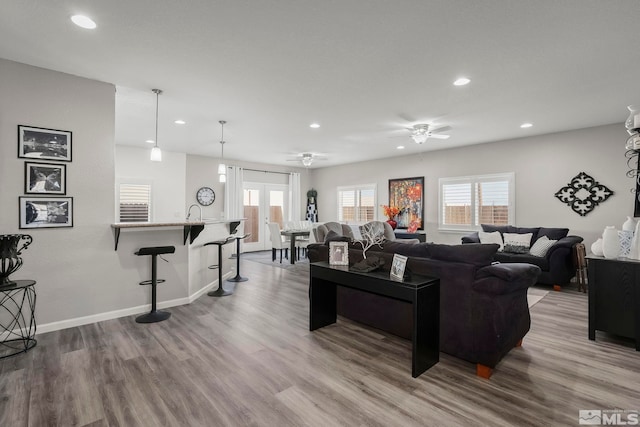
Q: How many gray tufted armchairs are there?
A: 2